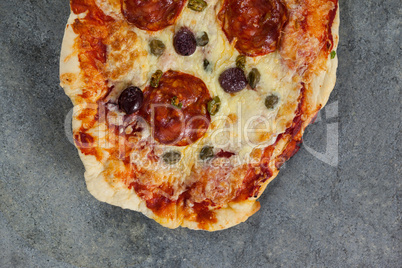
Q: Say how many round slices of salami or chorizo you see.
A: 3